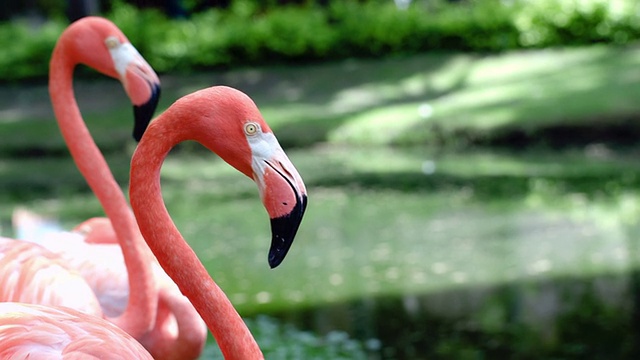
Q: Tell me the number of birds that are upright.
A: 2